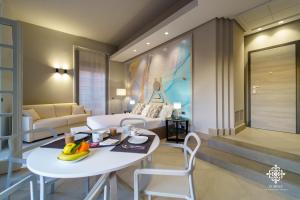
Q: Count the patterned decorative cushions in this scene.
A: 2